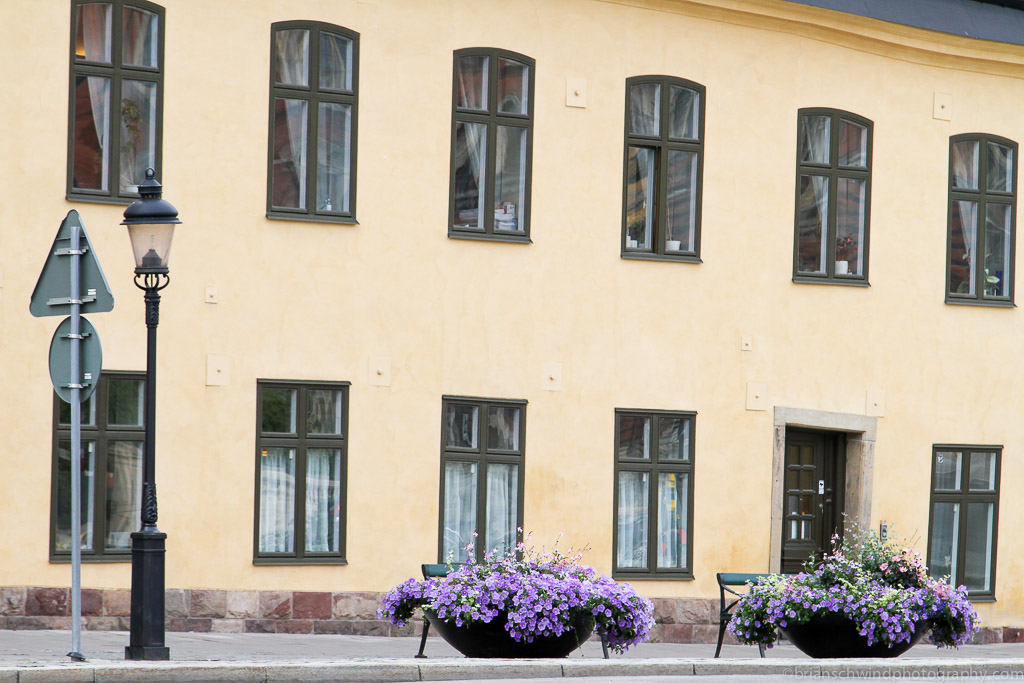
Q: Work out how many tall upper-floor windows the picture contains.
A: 6